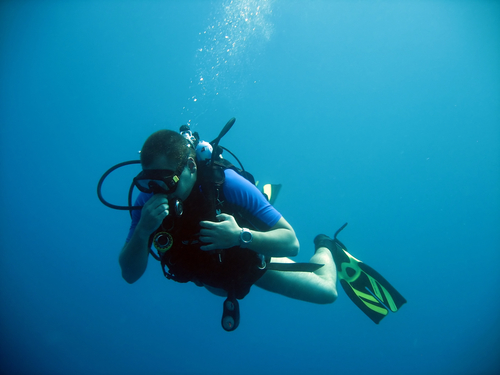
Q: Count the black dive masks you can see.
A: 1